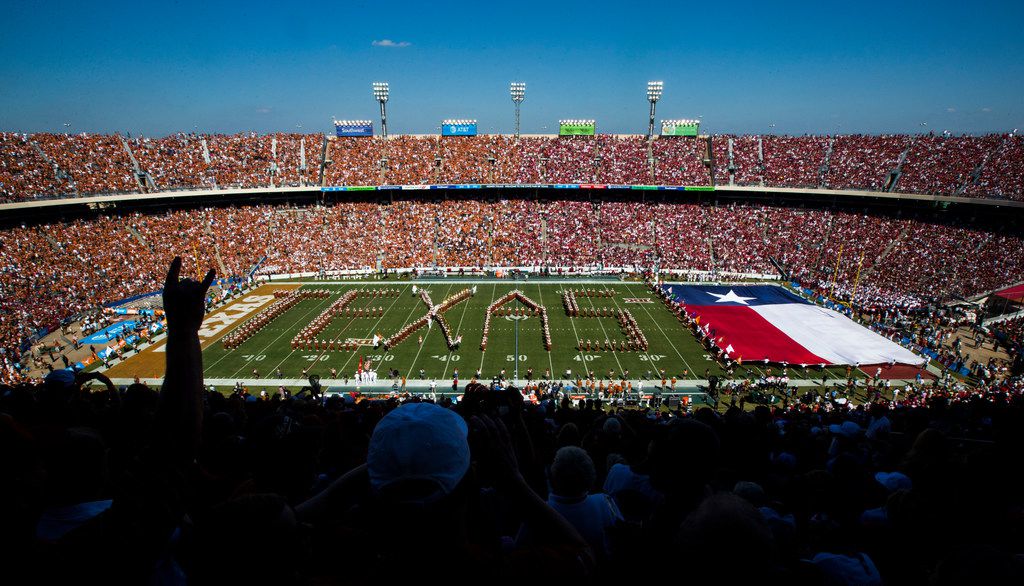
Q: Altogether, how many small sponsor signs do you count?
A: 4